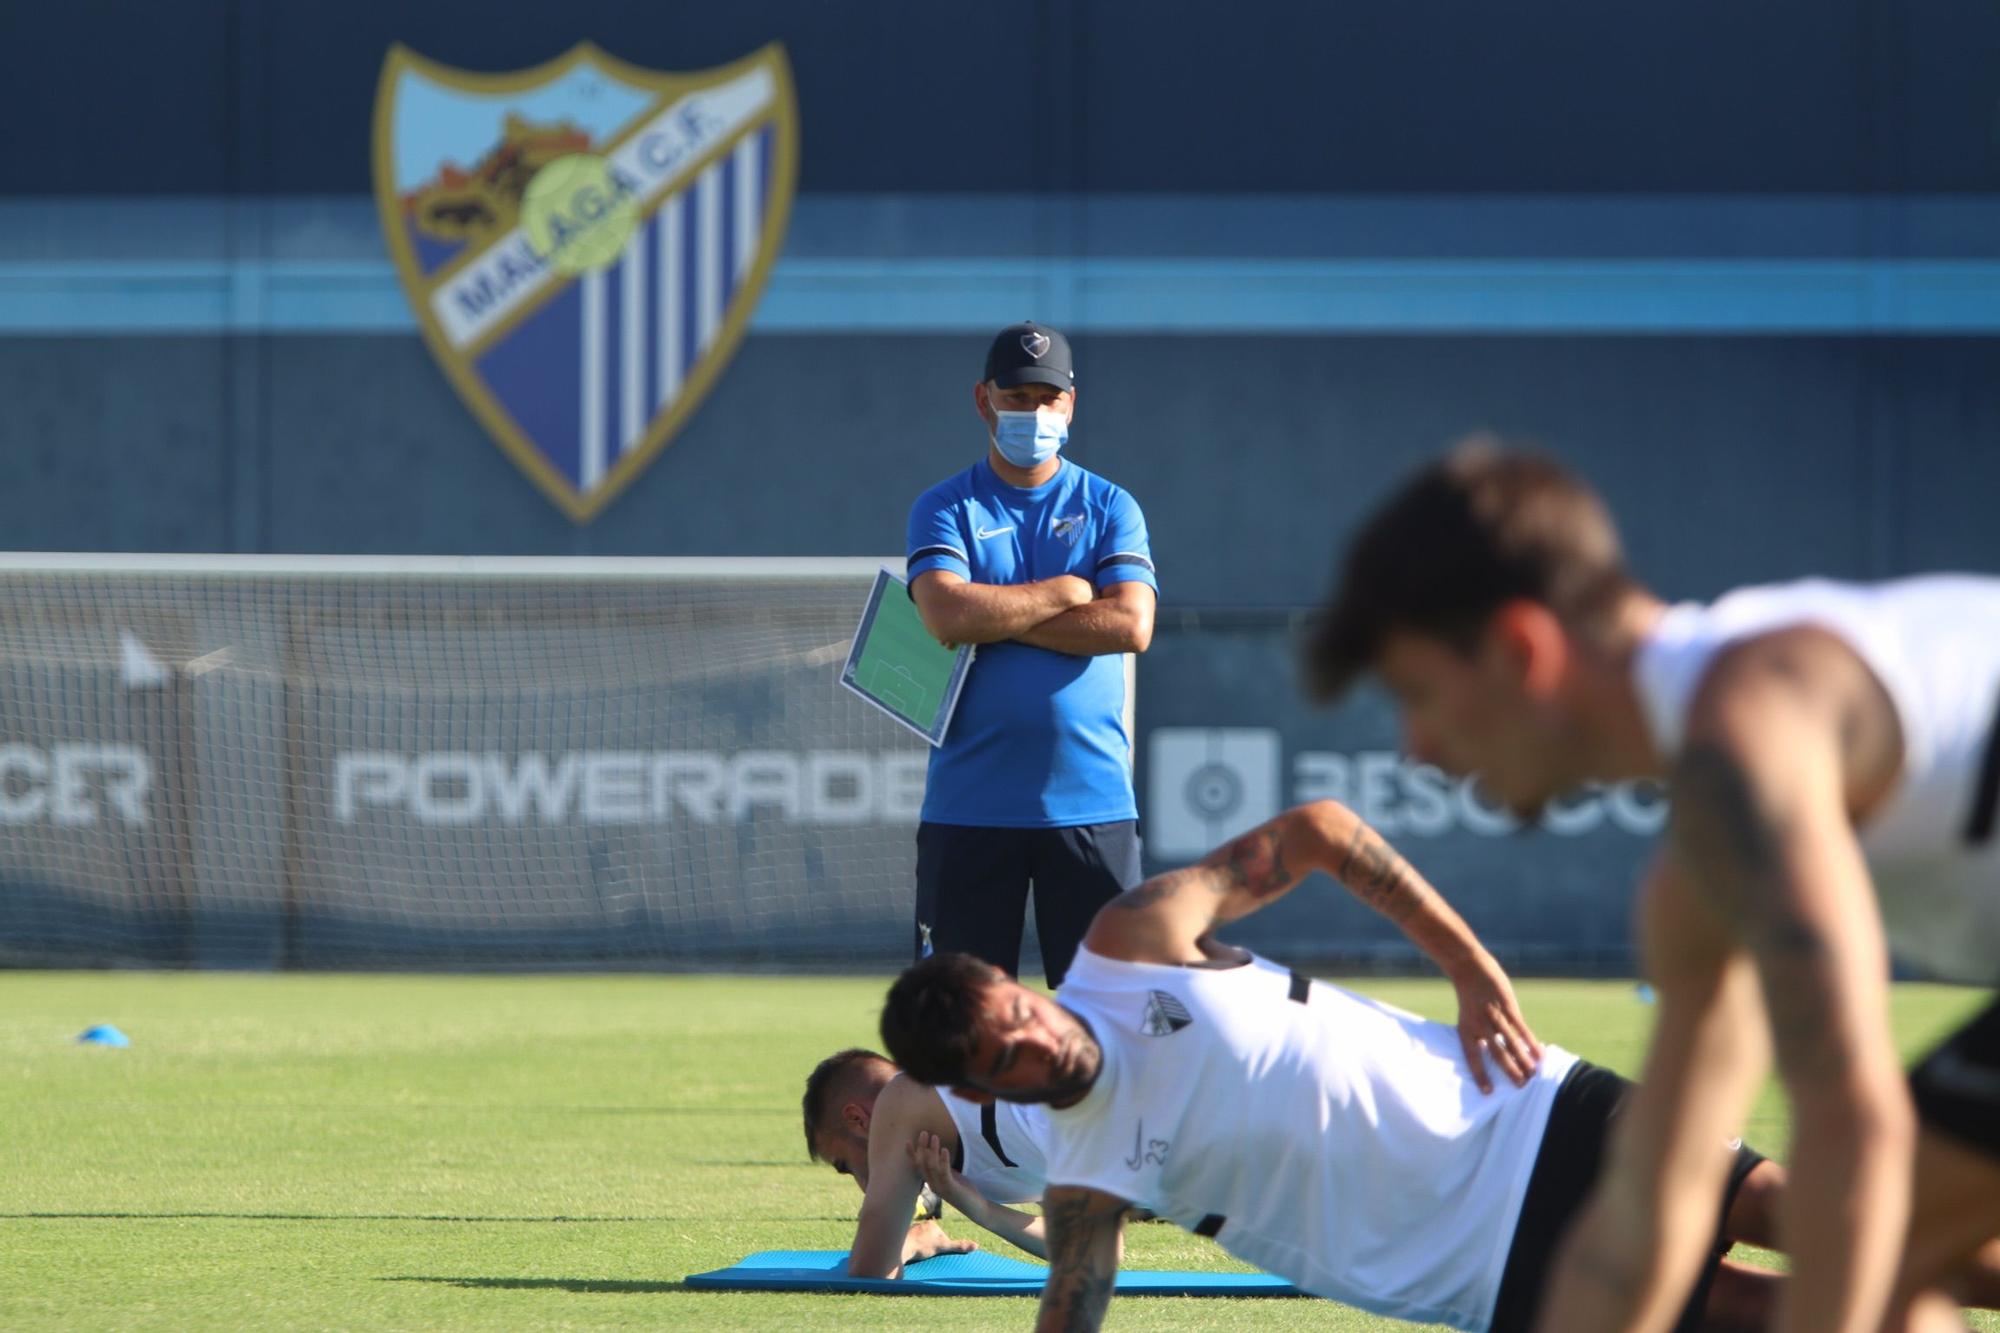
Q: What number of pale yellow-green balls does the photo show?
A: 1